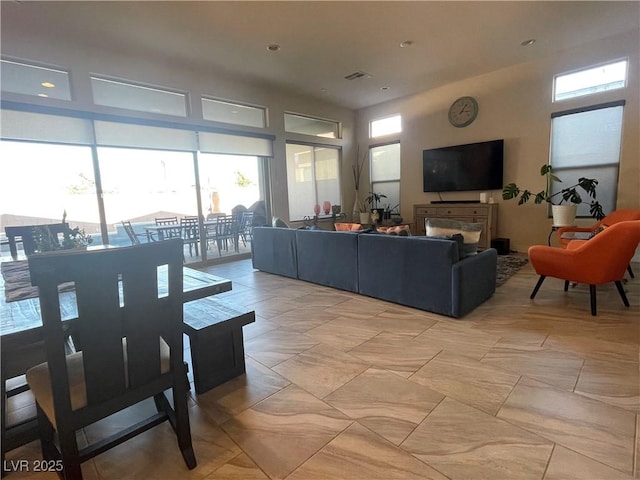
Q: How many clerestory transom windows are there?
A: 6